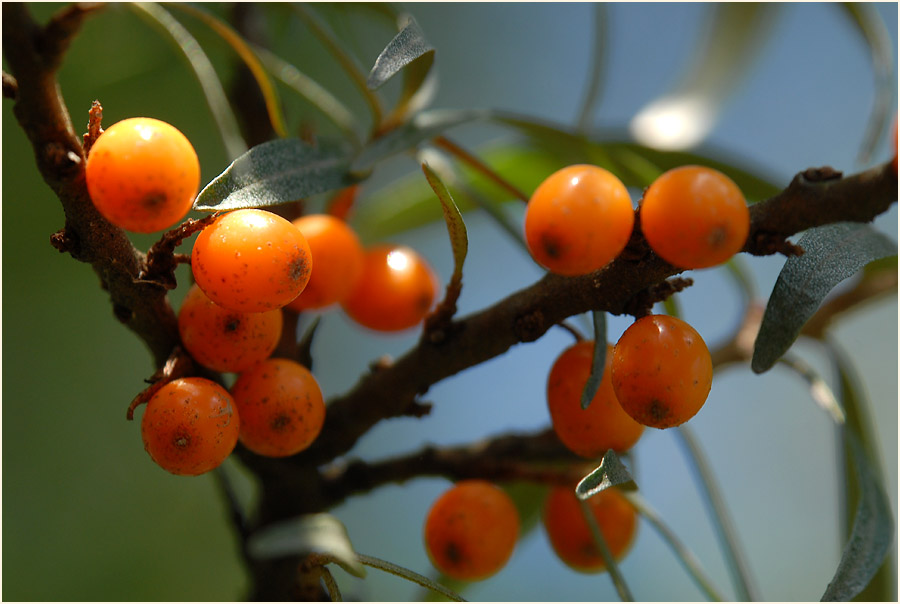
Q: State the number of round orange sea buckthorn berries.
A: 13